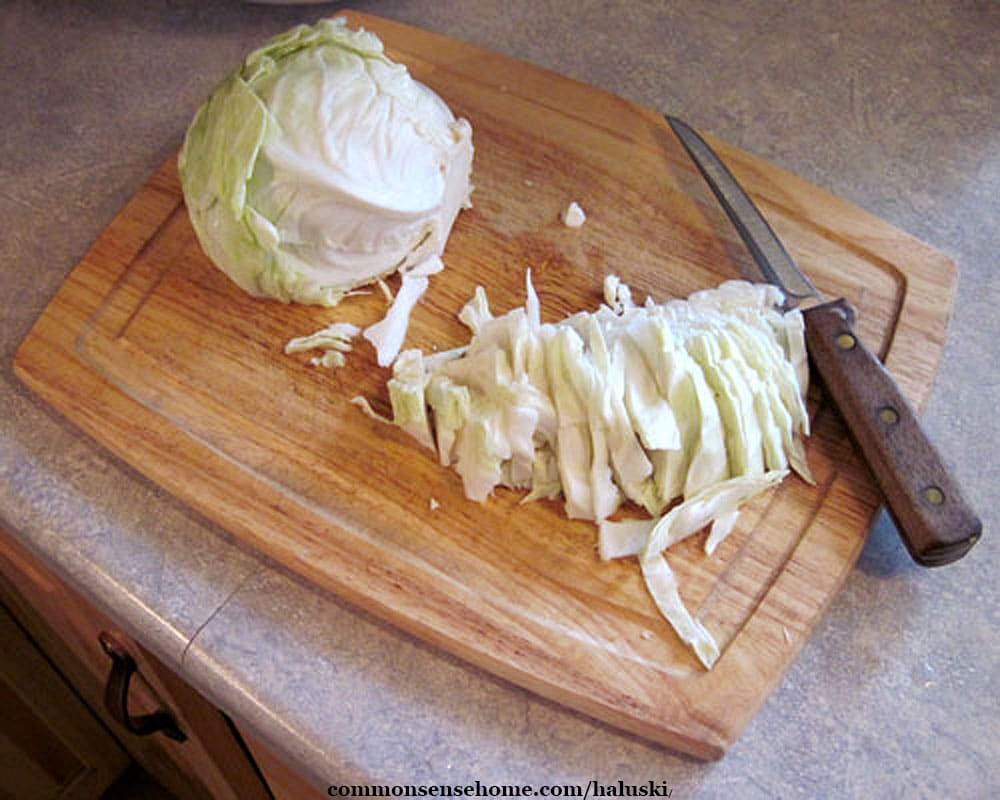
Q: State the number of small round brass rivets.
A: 3